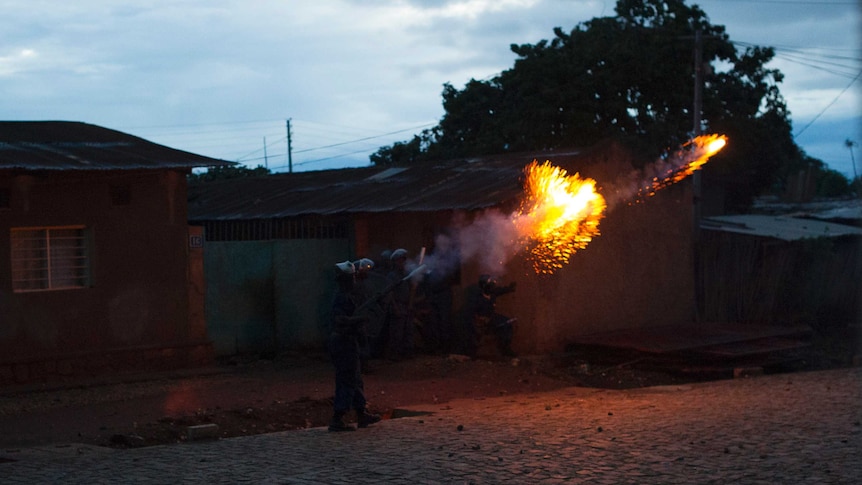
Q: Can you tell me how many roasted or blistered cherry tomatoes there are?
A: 0